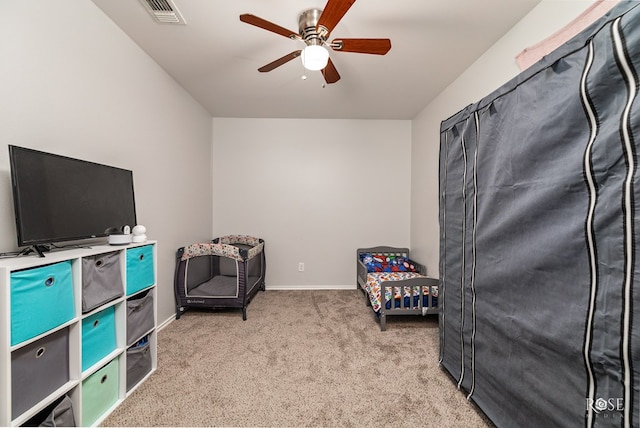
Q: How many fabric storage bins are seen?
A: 9